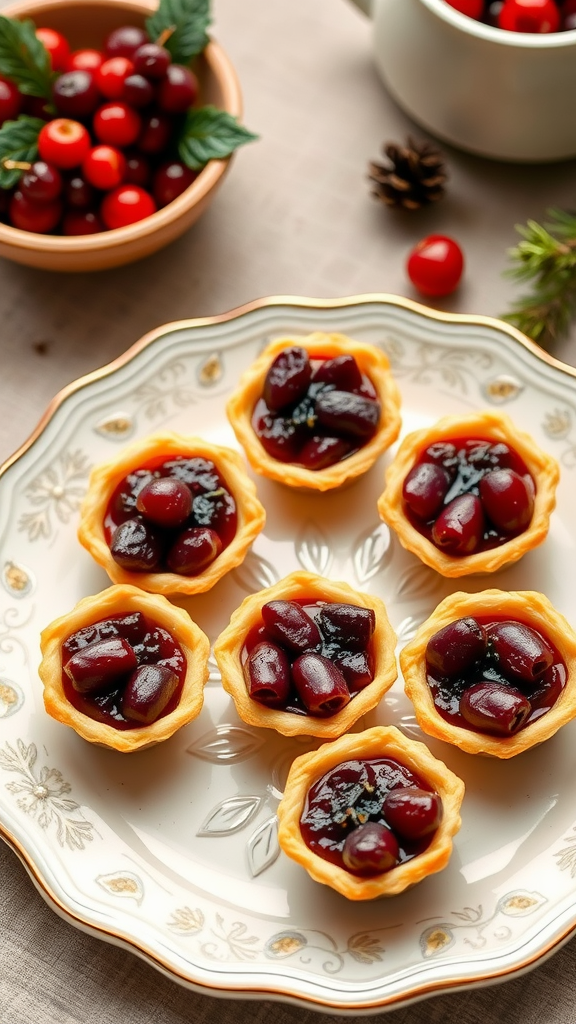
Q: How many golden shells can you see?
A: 7